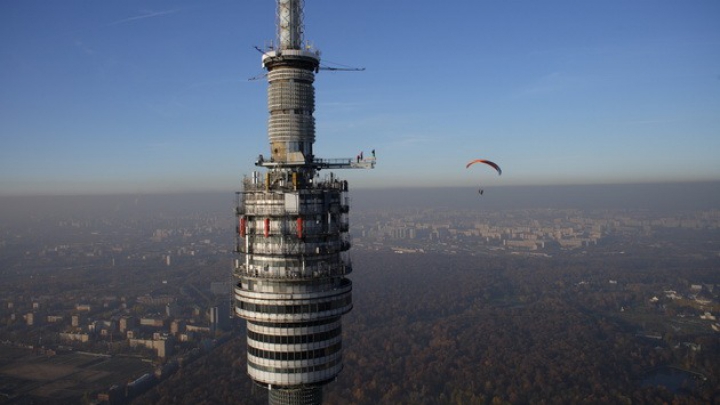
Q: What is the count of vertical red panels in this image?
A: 3